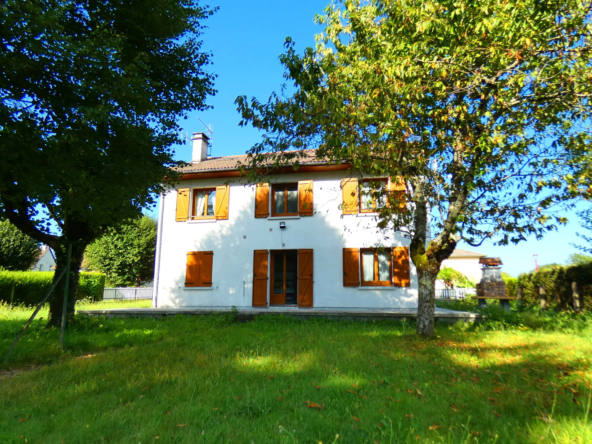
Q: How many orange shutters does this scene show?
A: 12